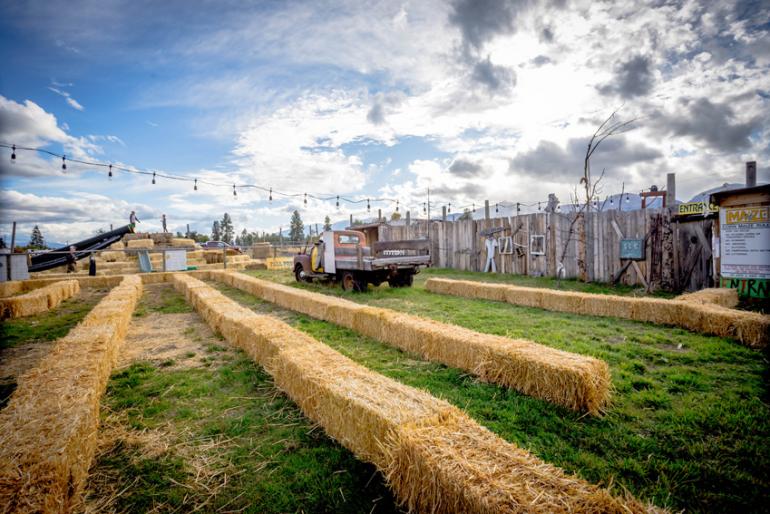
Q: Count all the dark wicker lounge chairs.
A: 0